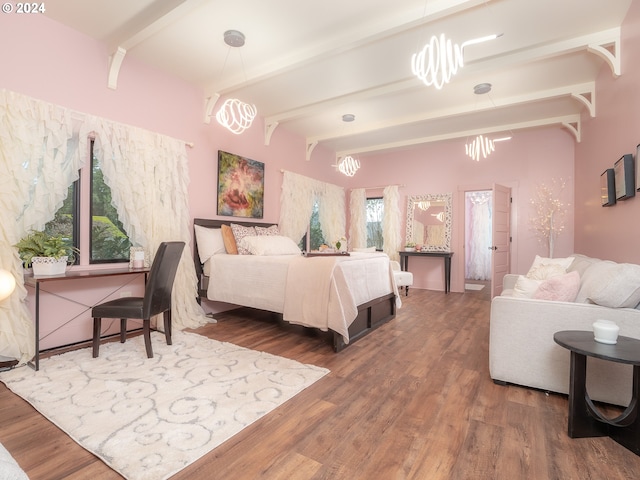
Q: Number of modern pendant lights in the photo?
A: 4